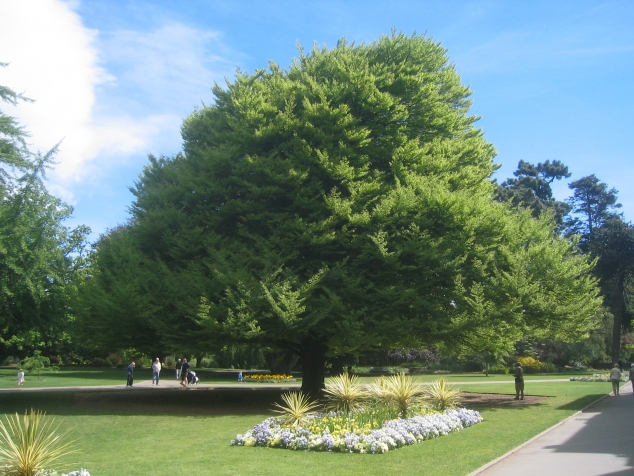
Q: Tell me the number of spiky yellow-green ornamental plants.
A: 6